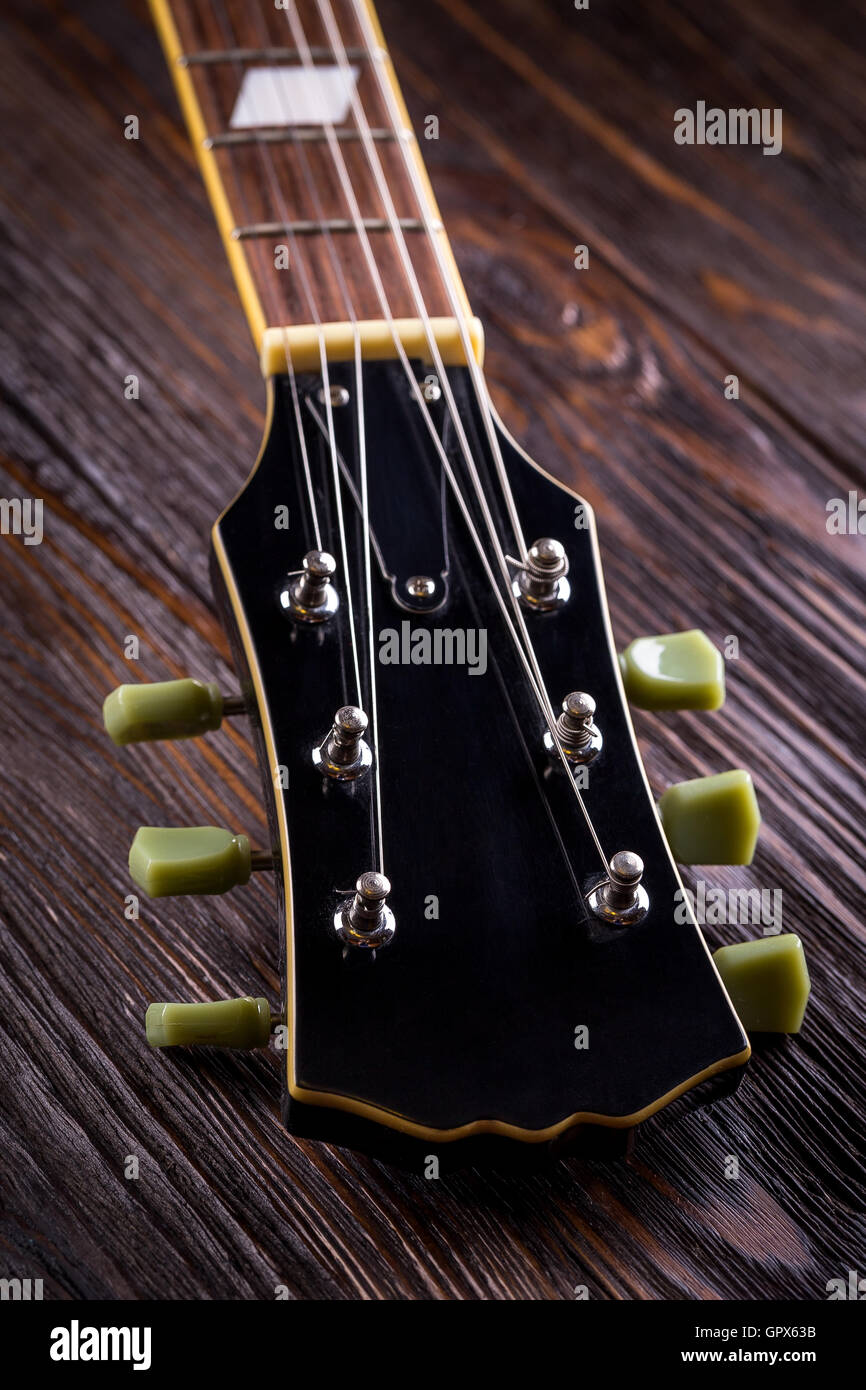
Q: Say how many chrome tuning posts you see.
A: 6